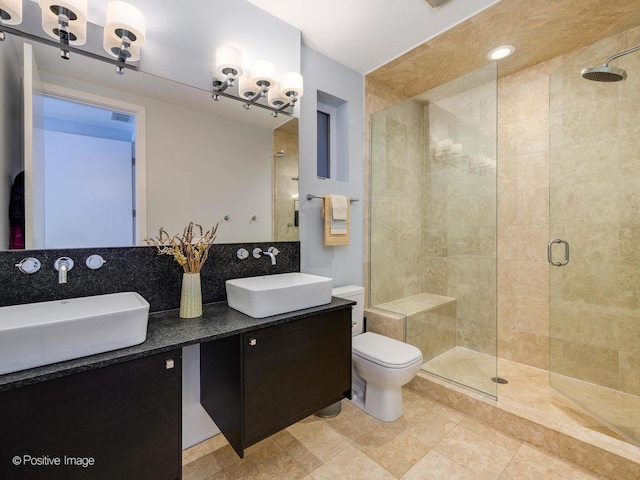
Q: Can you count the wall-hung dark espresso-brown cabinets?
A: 2